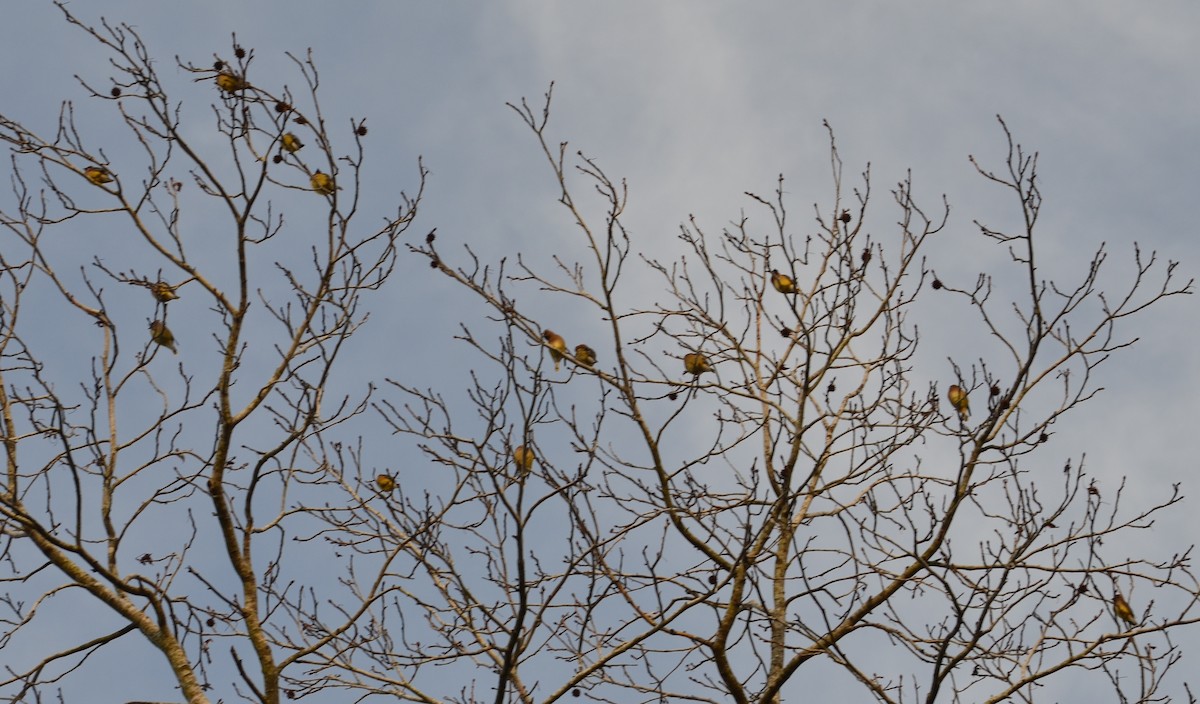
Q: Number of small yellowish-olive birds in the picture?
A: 14